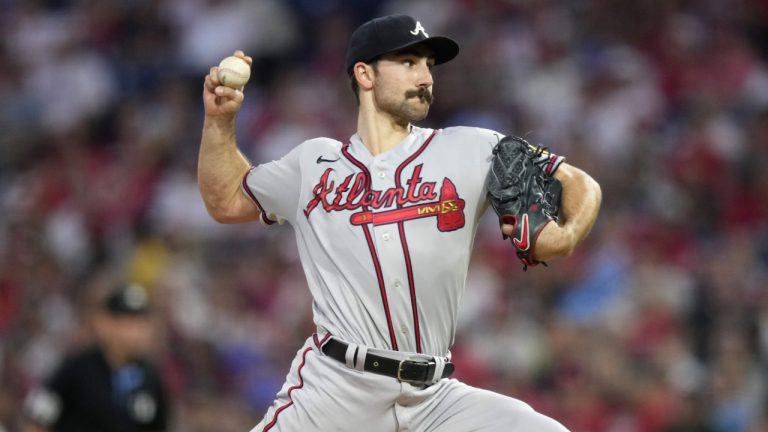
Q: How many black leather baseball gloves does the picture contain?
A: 1